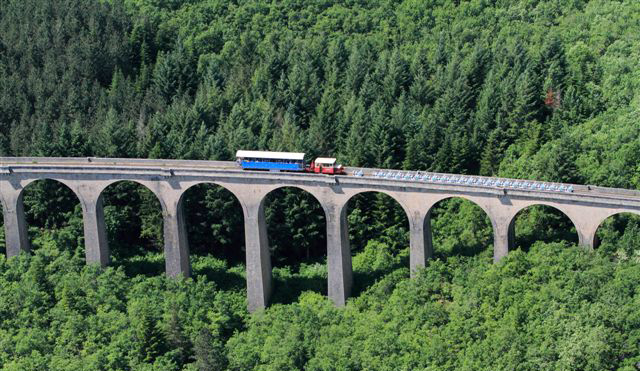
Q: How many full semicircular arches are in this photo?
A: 7